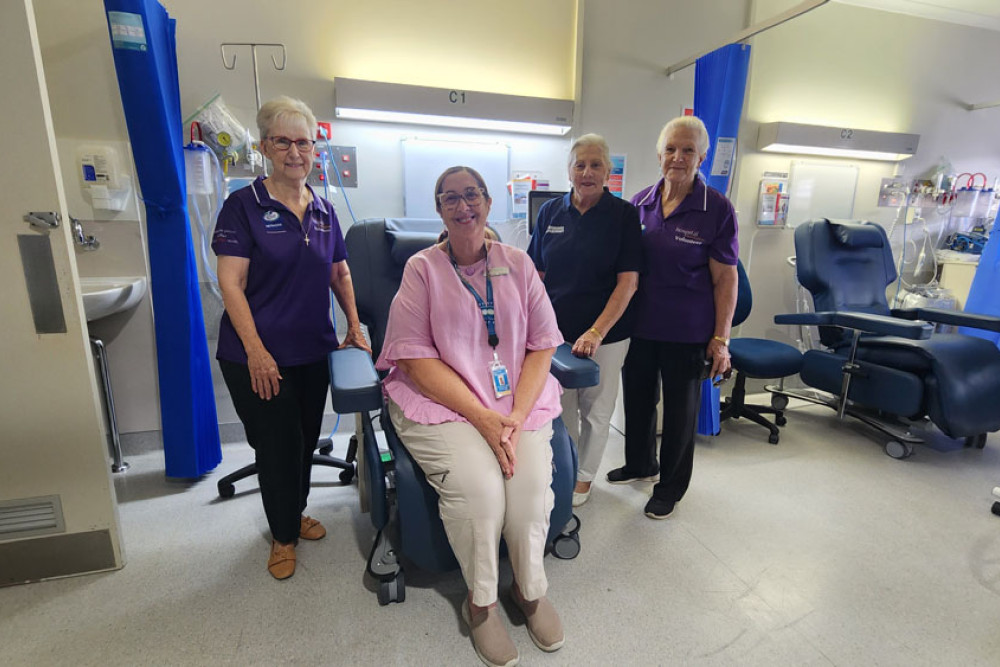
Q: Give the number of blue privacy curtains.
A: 3